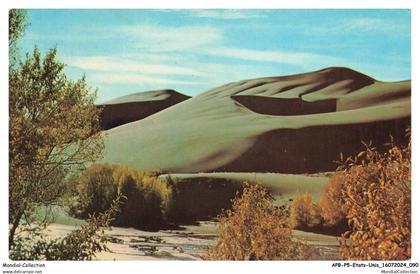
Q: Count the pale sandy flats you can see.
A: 1